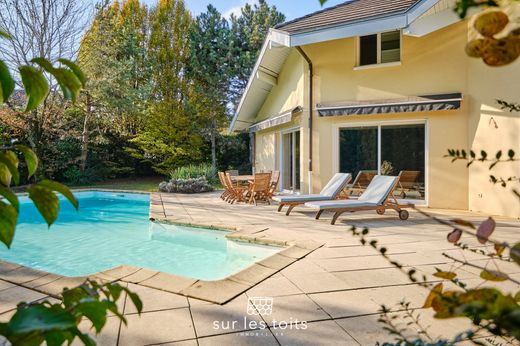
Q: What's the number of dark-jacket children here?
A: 0